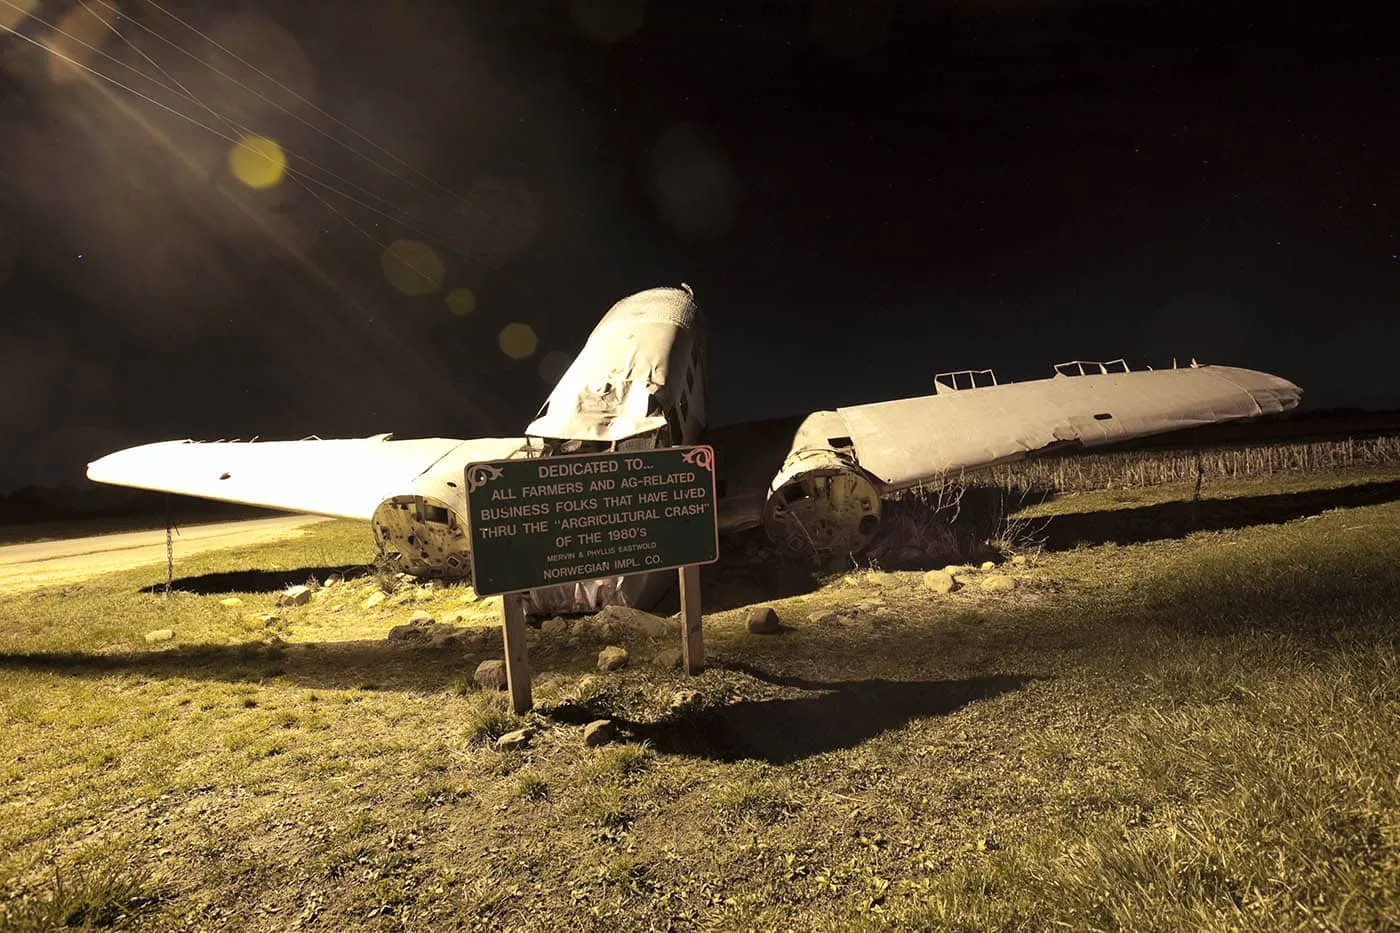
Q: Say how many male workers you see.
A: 0